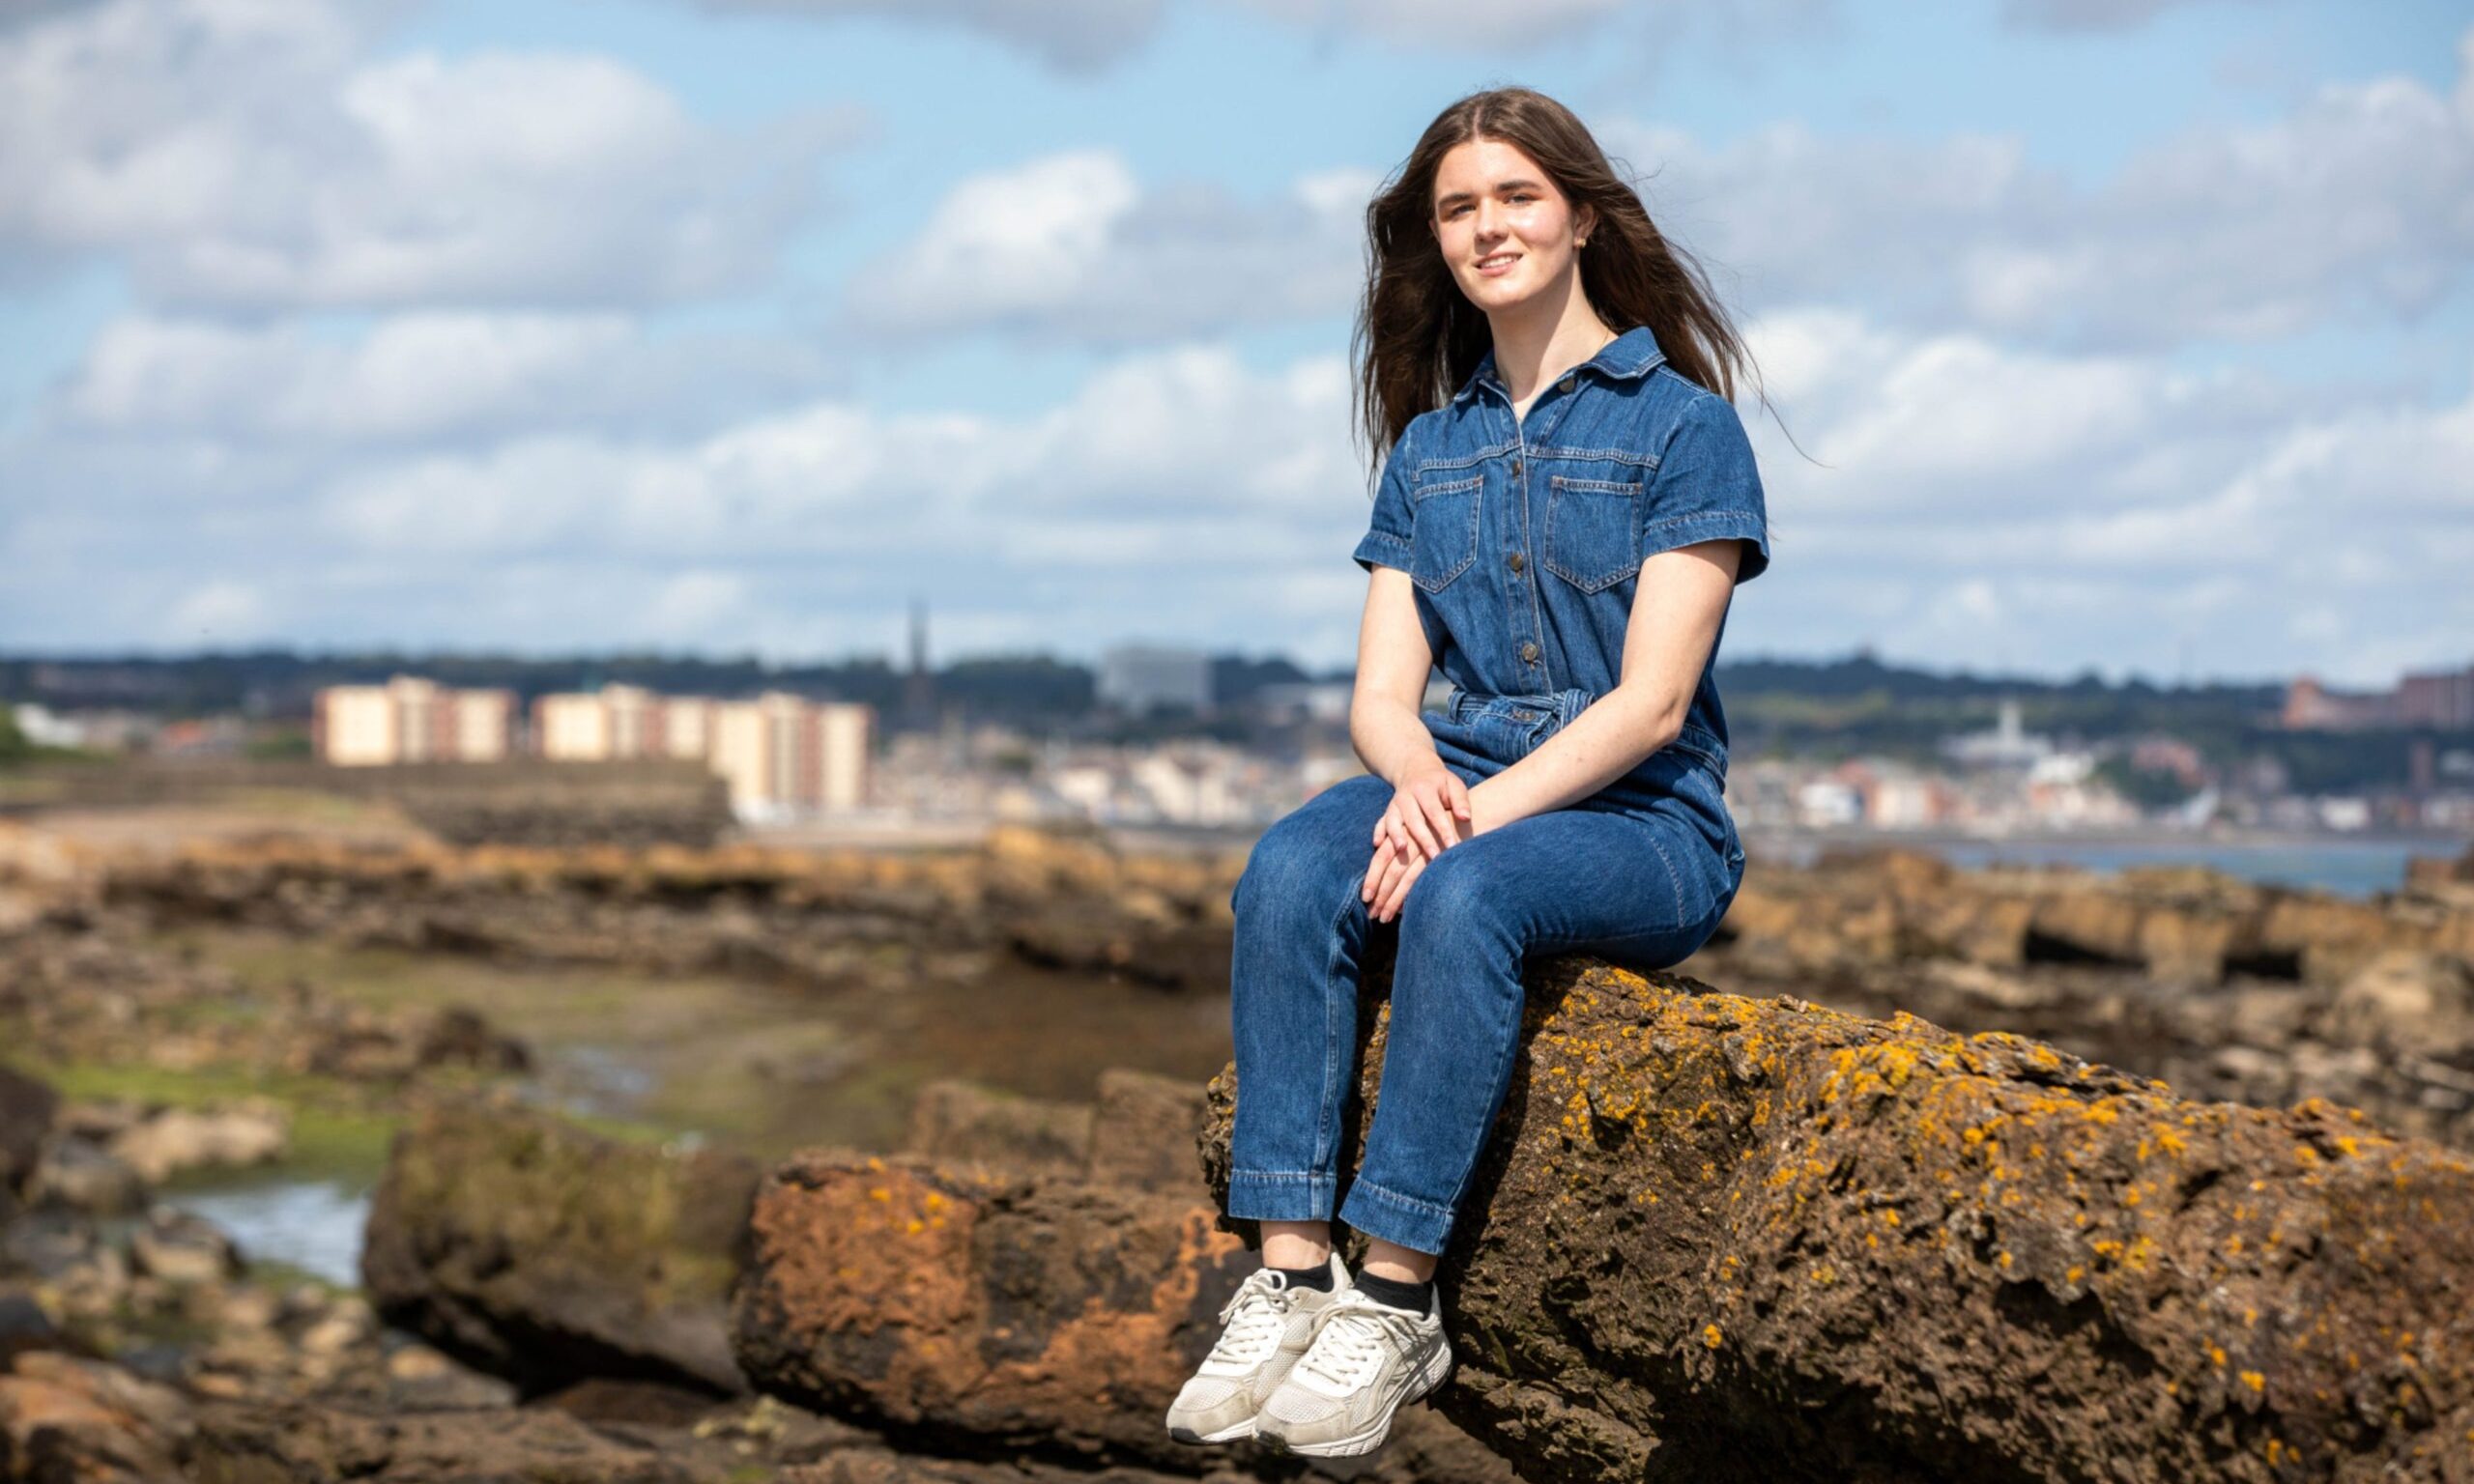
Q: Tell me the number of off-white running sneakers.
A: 2